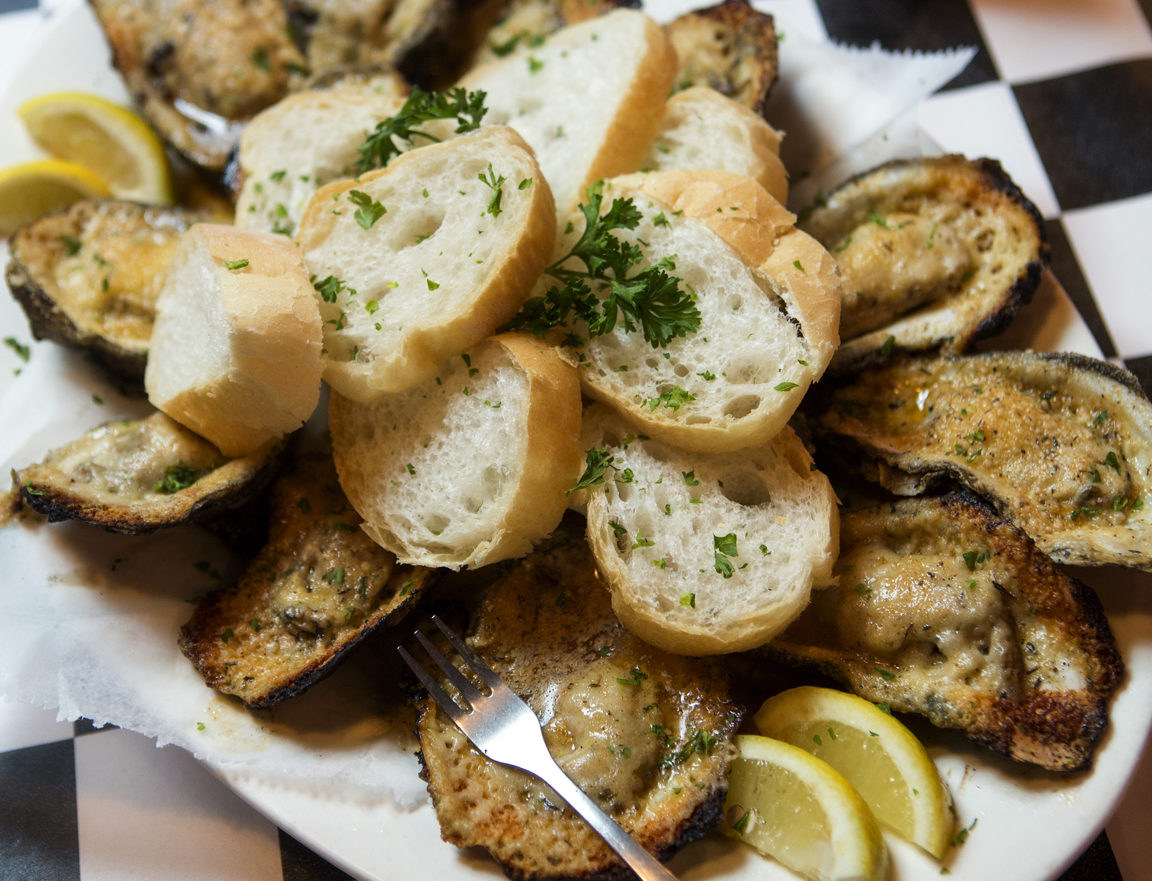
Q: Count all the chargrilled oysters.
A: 11